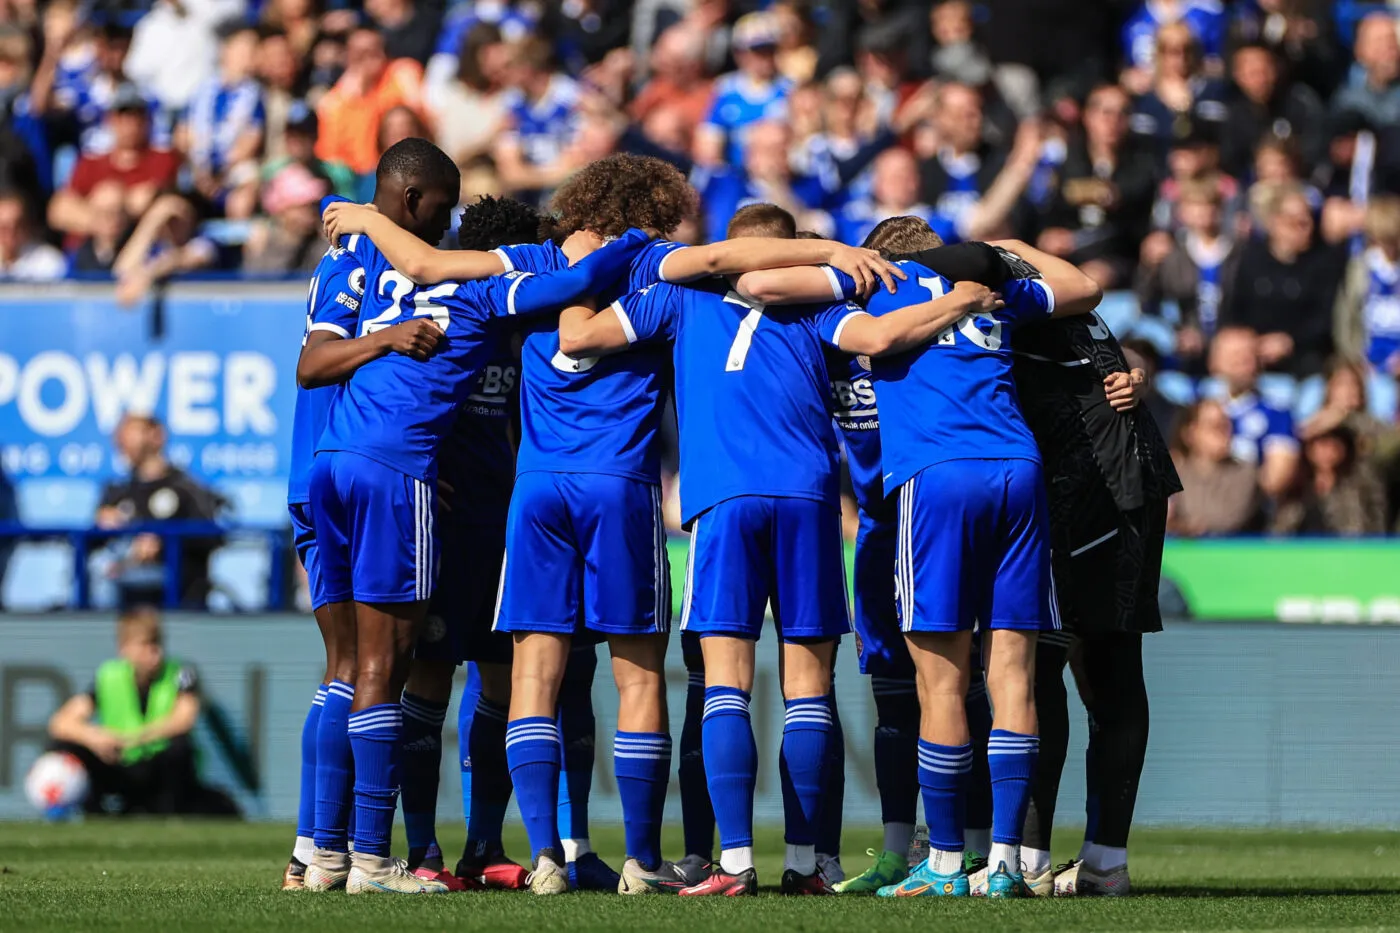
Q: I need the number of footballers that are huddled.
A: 11